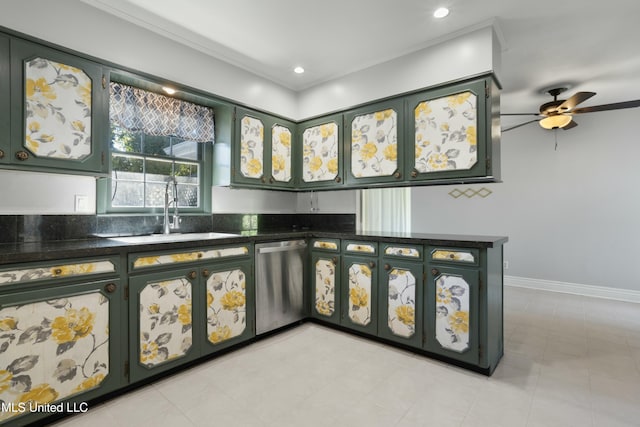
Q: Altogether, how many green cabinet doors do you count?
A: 14